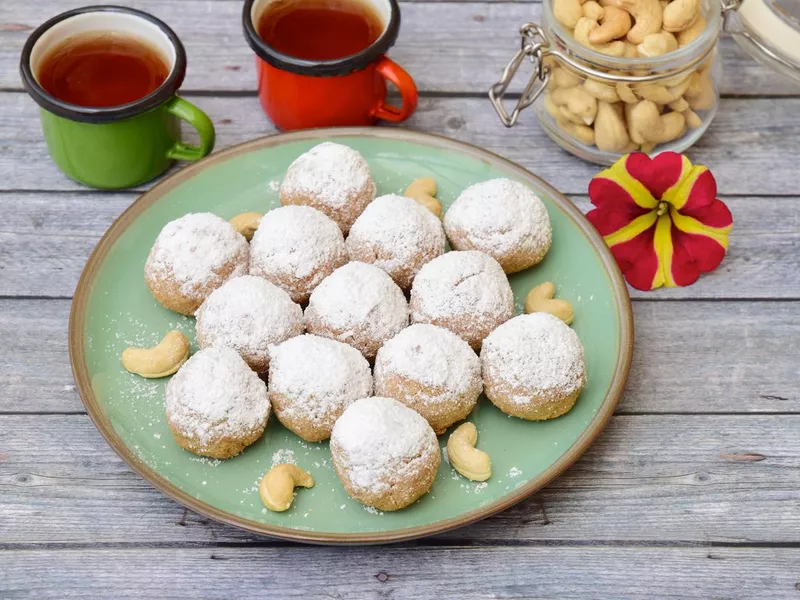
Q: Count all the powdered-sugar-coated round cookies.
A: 13